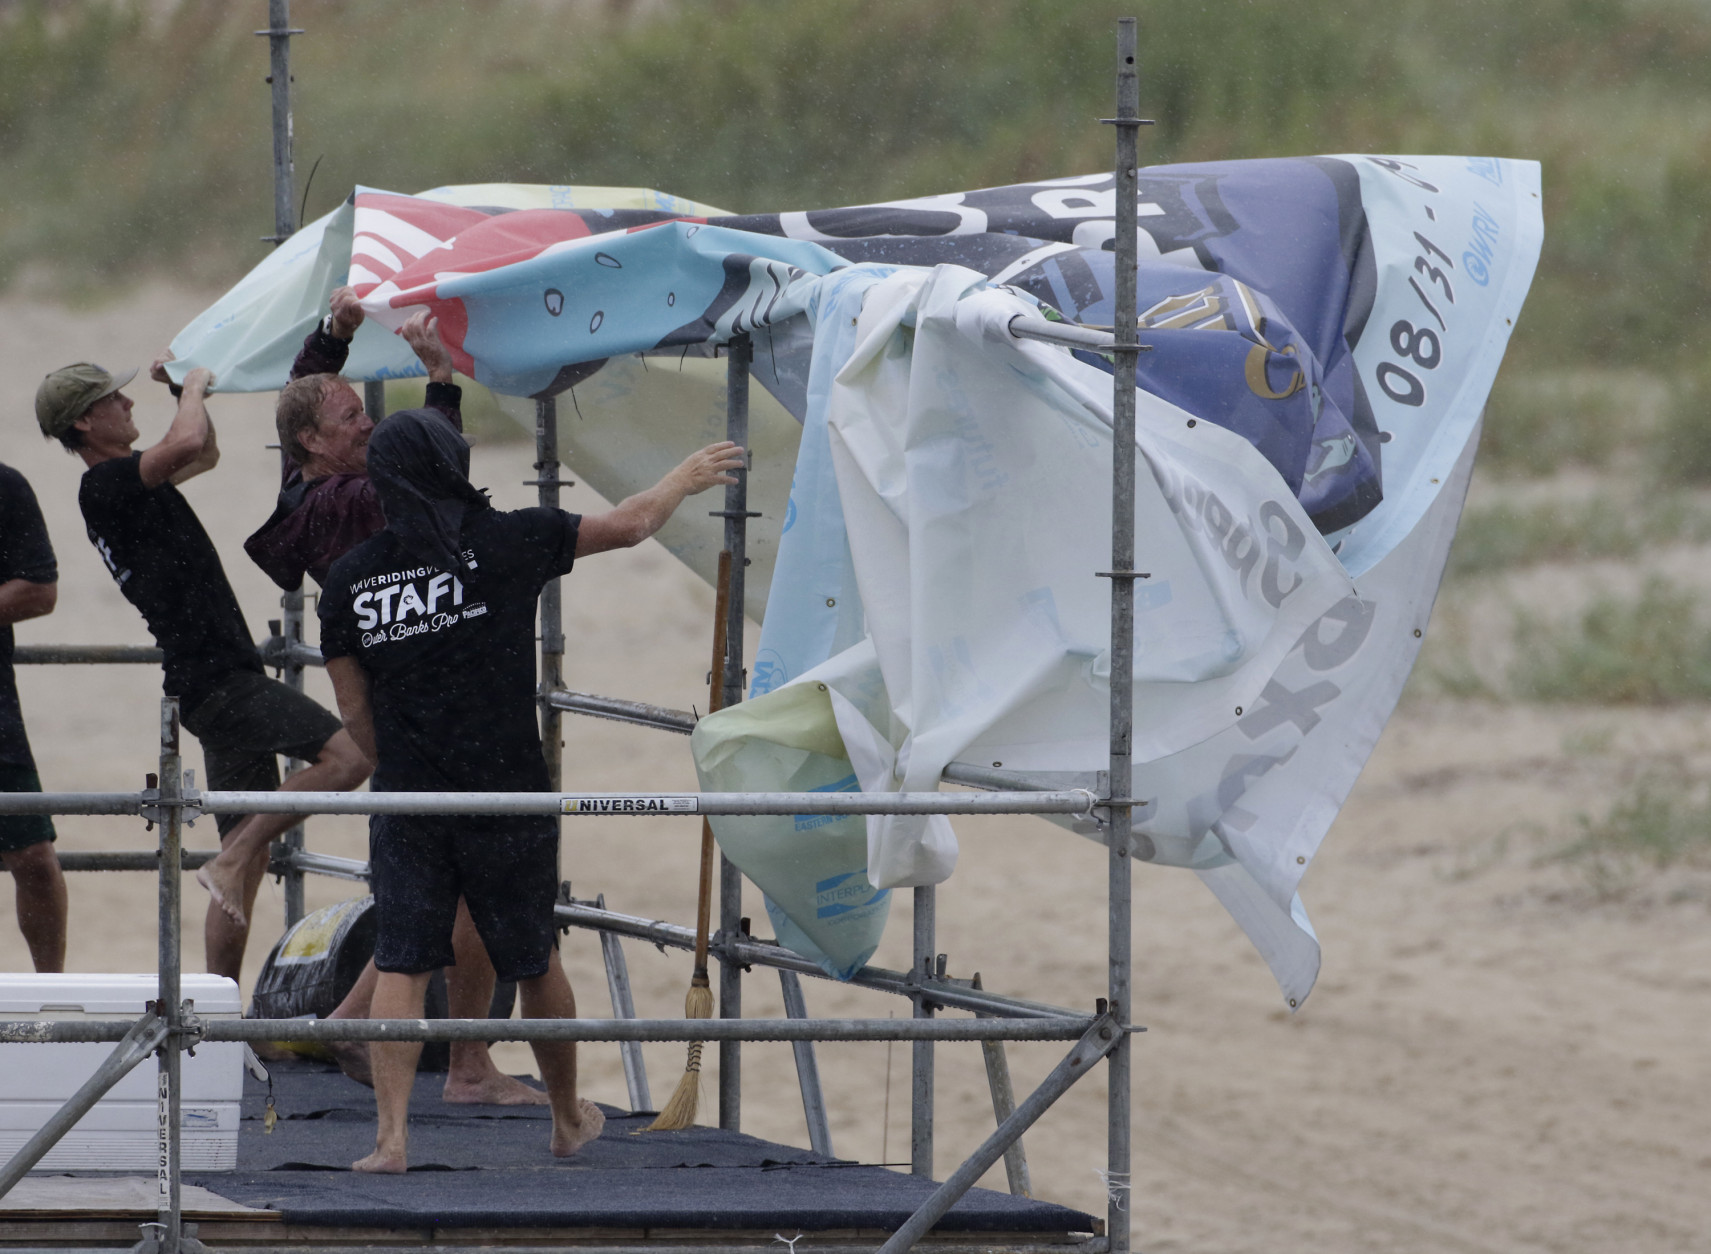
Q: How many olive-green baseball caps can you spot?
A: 1